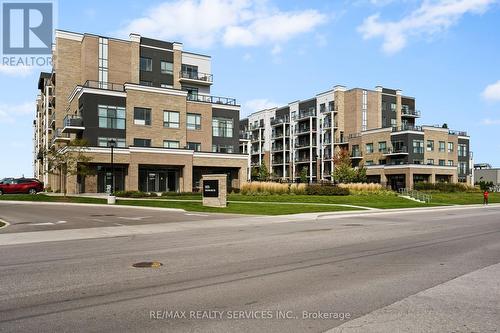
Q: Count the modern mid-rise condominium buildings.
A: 2